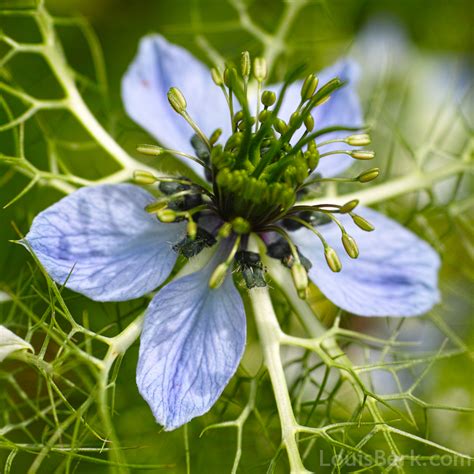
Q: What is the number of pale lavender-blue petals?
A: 5